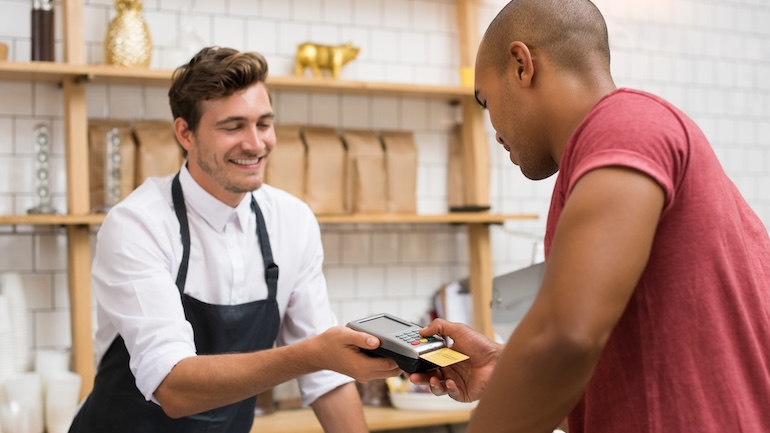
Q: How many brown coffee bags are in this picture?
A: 6